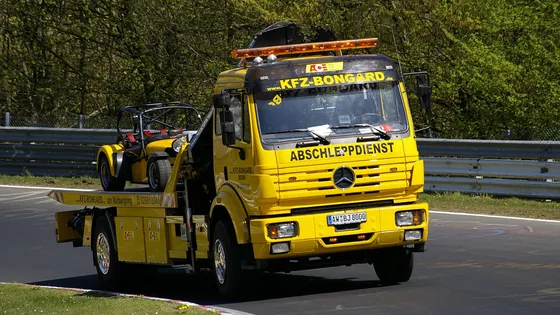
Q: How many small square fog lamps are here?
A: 2